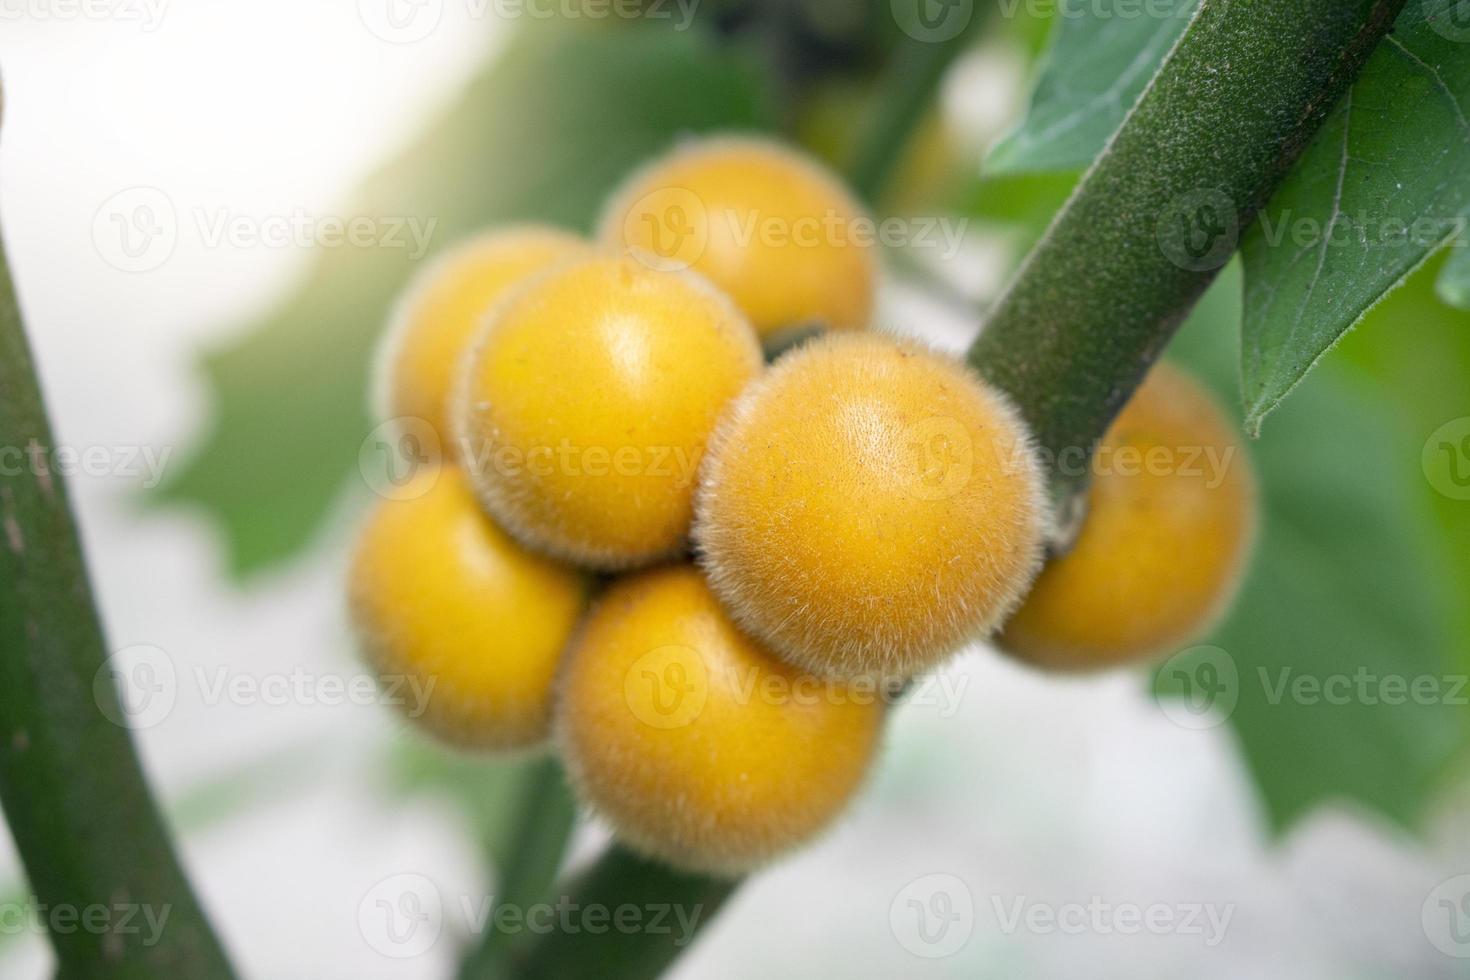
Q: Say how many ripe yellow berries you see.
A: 7